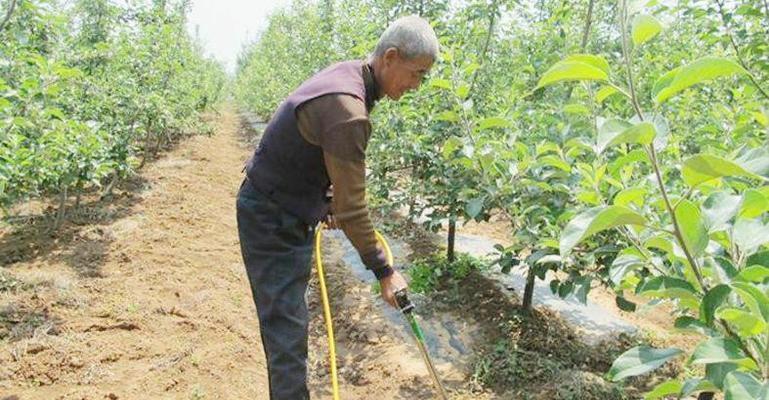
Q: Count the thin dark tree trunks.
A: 2